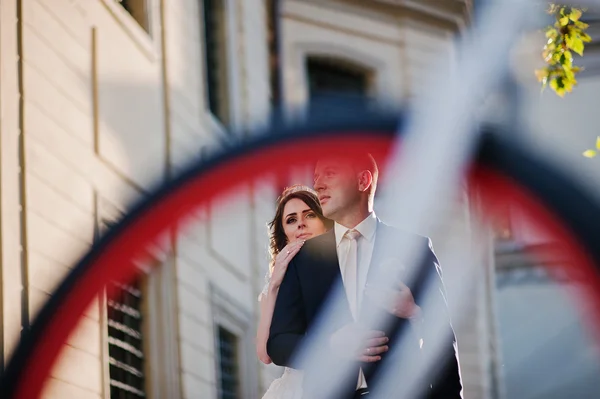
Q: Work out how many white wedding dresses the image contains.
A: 1